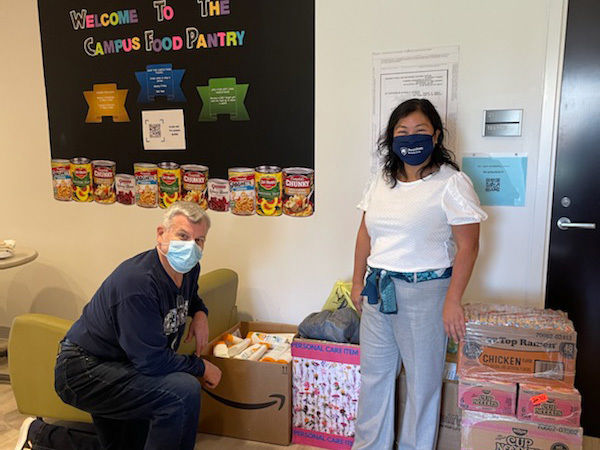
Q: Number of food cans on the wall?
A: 11